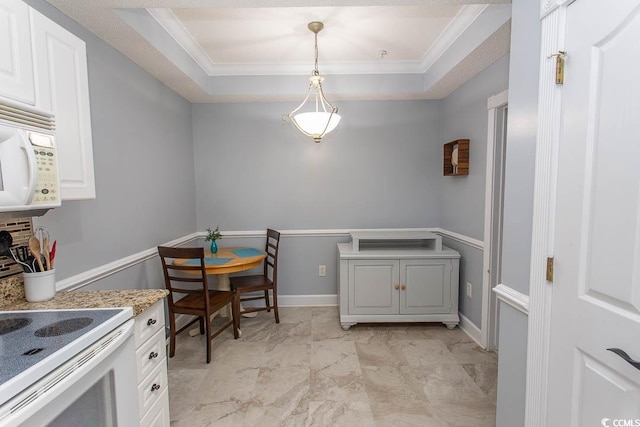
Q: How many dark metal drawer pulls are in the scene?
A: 3